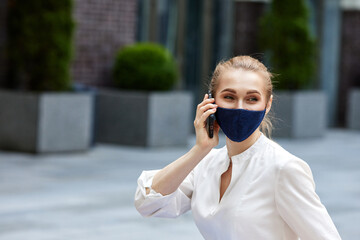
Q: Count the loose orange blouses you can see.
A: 0